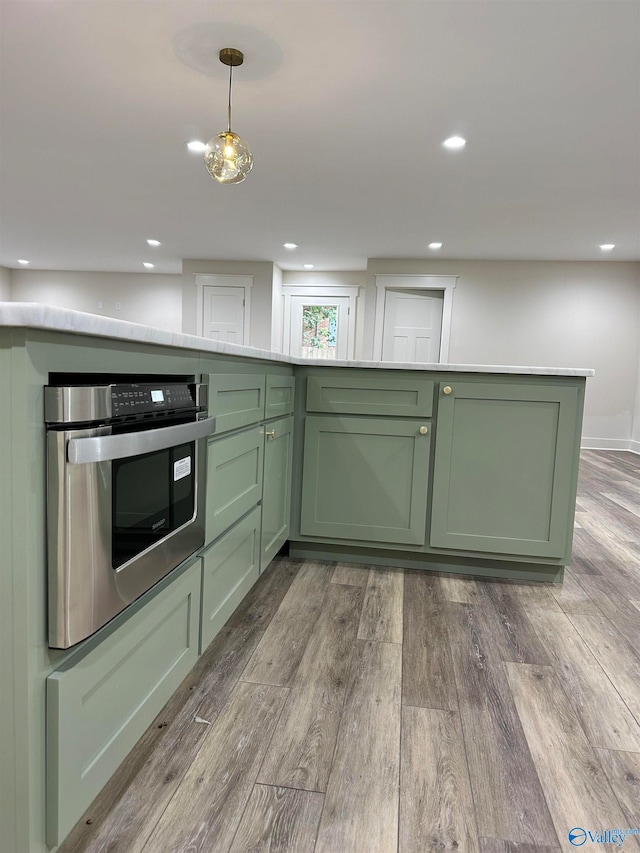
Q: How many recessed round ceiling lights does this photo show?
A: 9